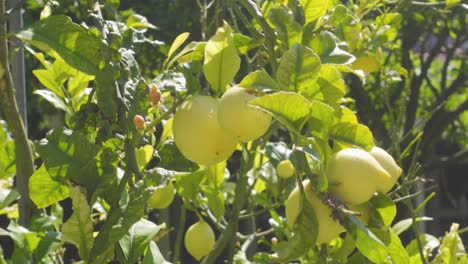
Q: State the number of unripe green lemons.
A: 3